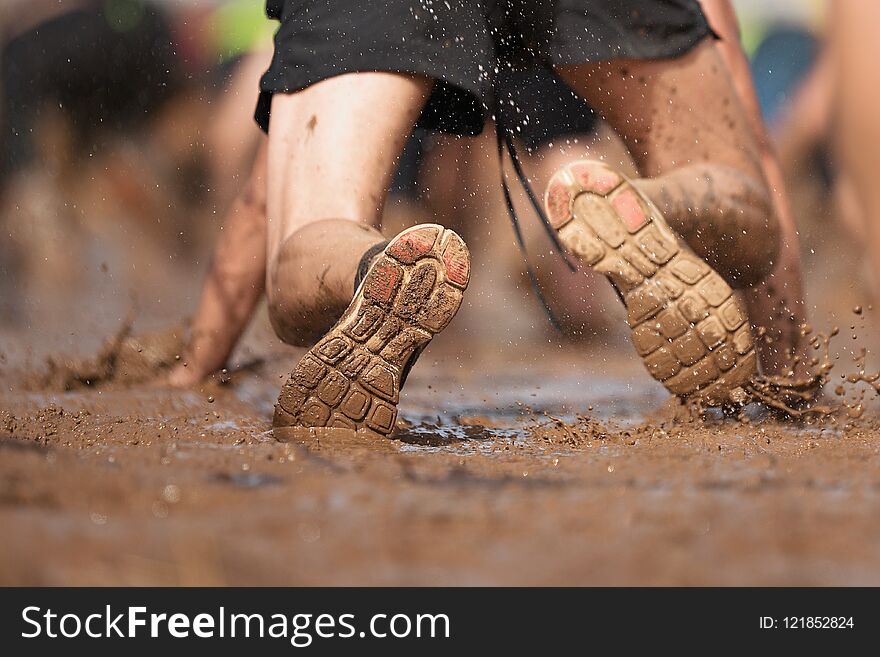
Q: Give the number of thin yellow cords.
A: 0